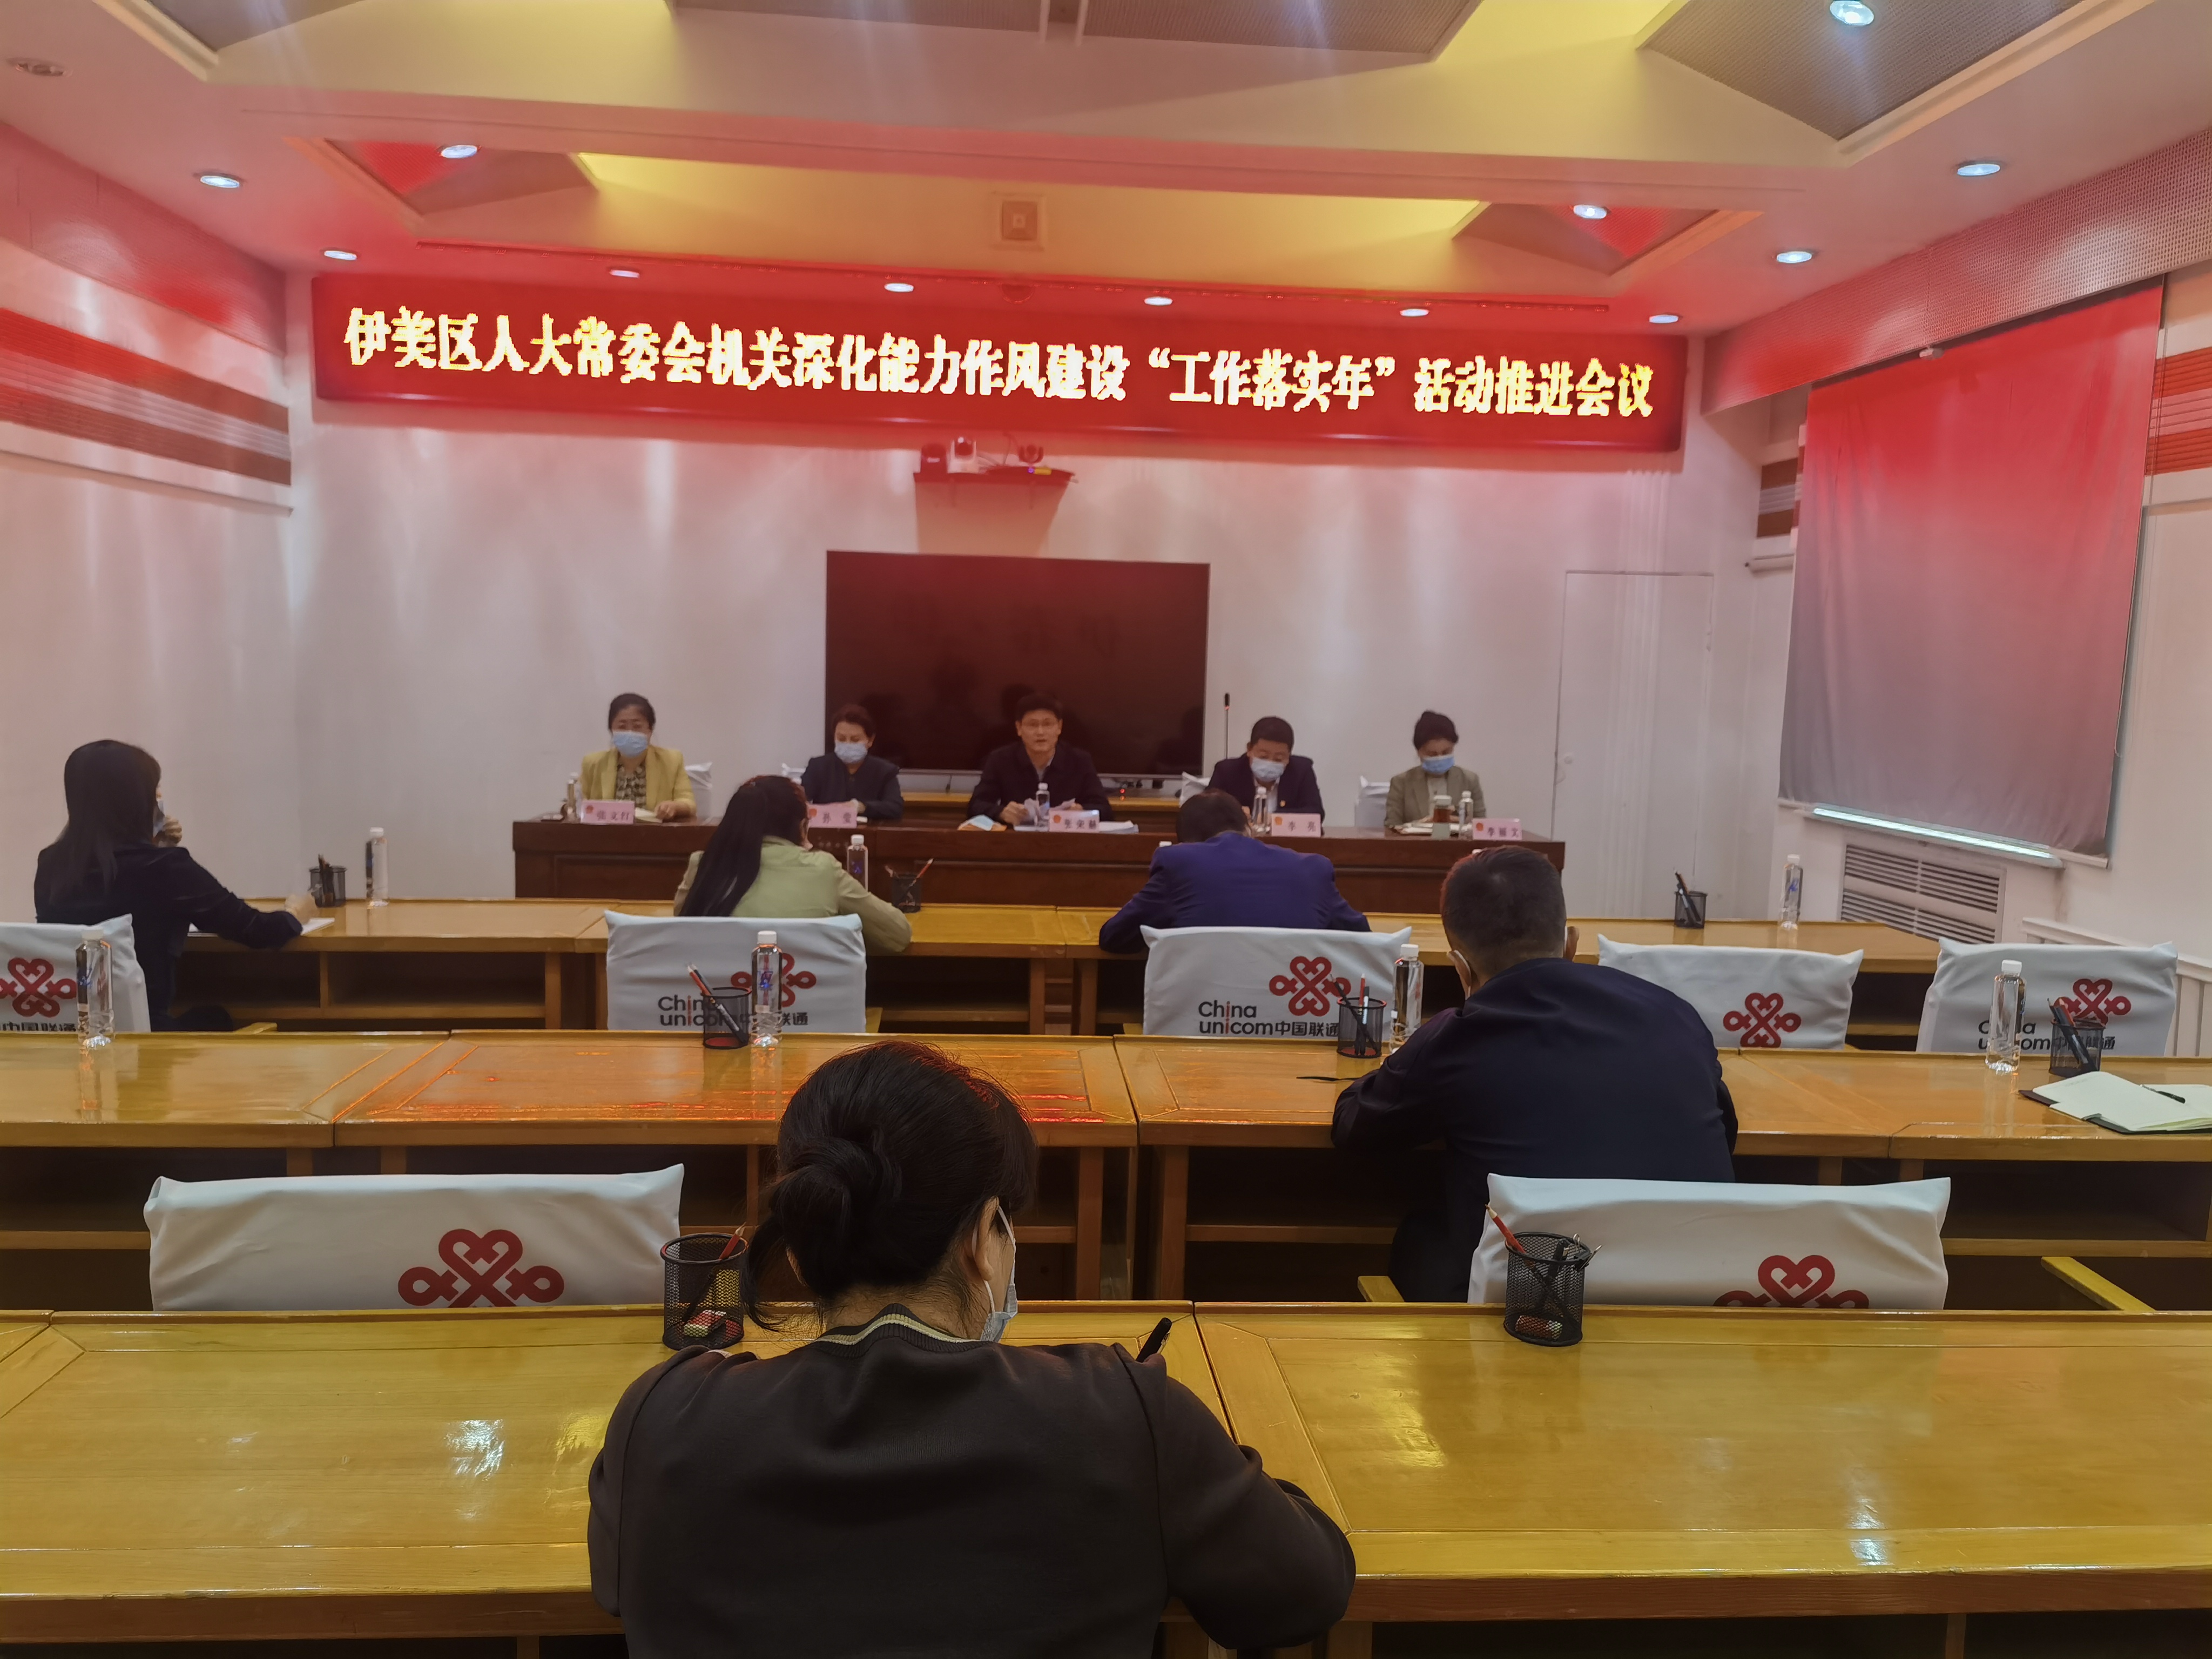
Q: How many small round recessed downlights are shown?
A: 13